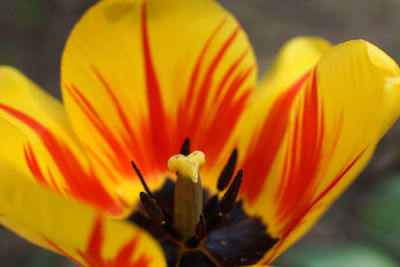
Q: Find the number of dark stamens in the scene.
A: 6